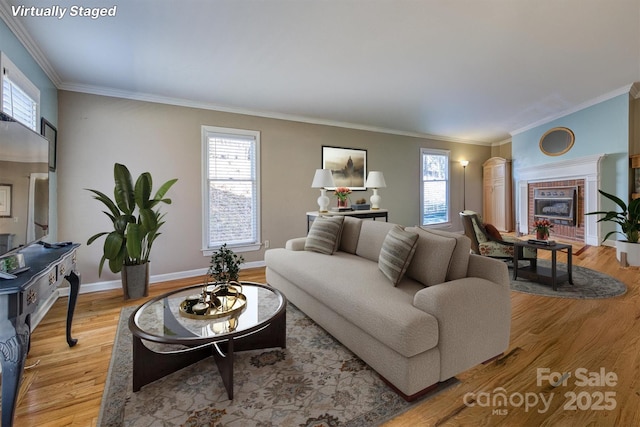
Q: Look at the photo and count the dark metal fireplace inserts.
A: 1